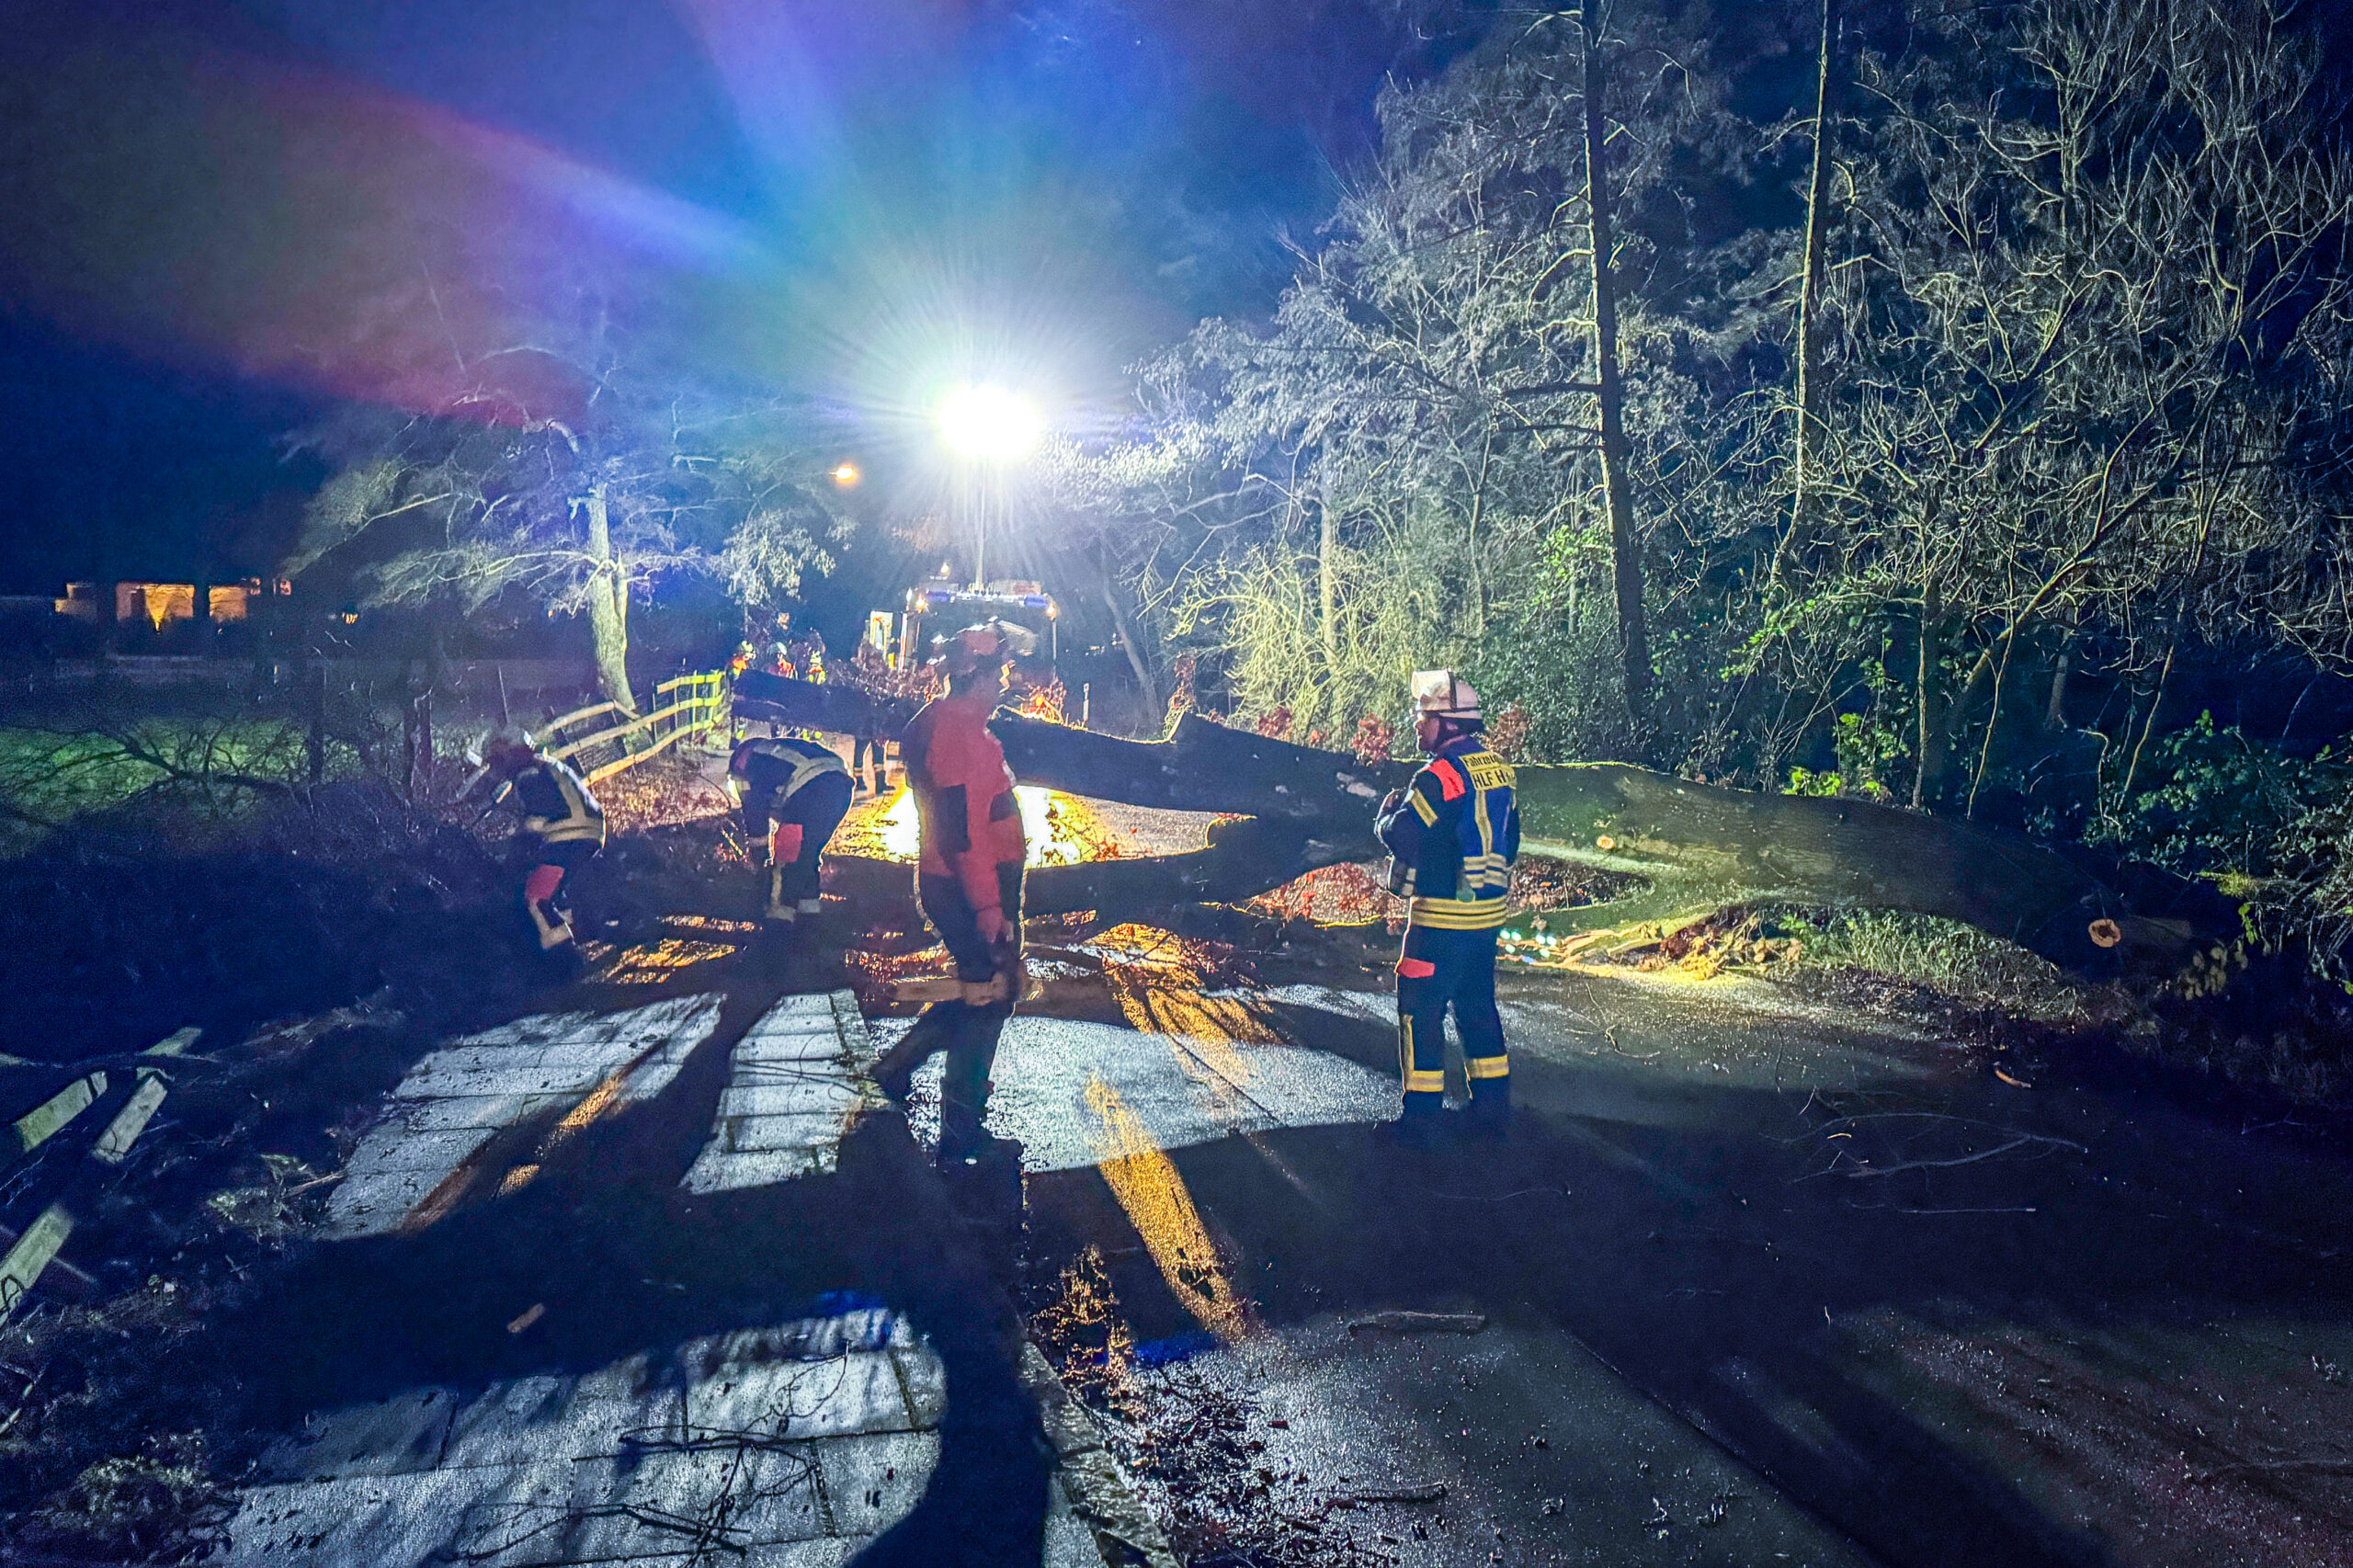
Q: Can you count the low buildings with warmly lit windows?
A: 1